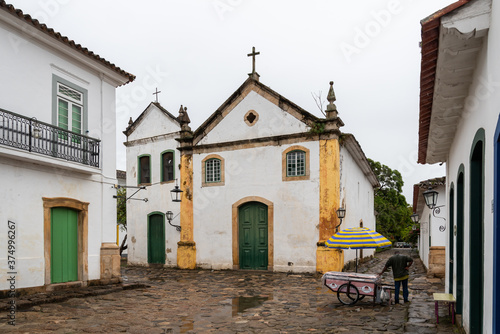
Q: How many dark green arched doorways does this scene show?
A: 5